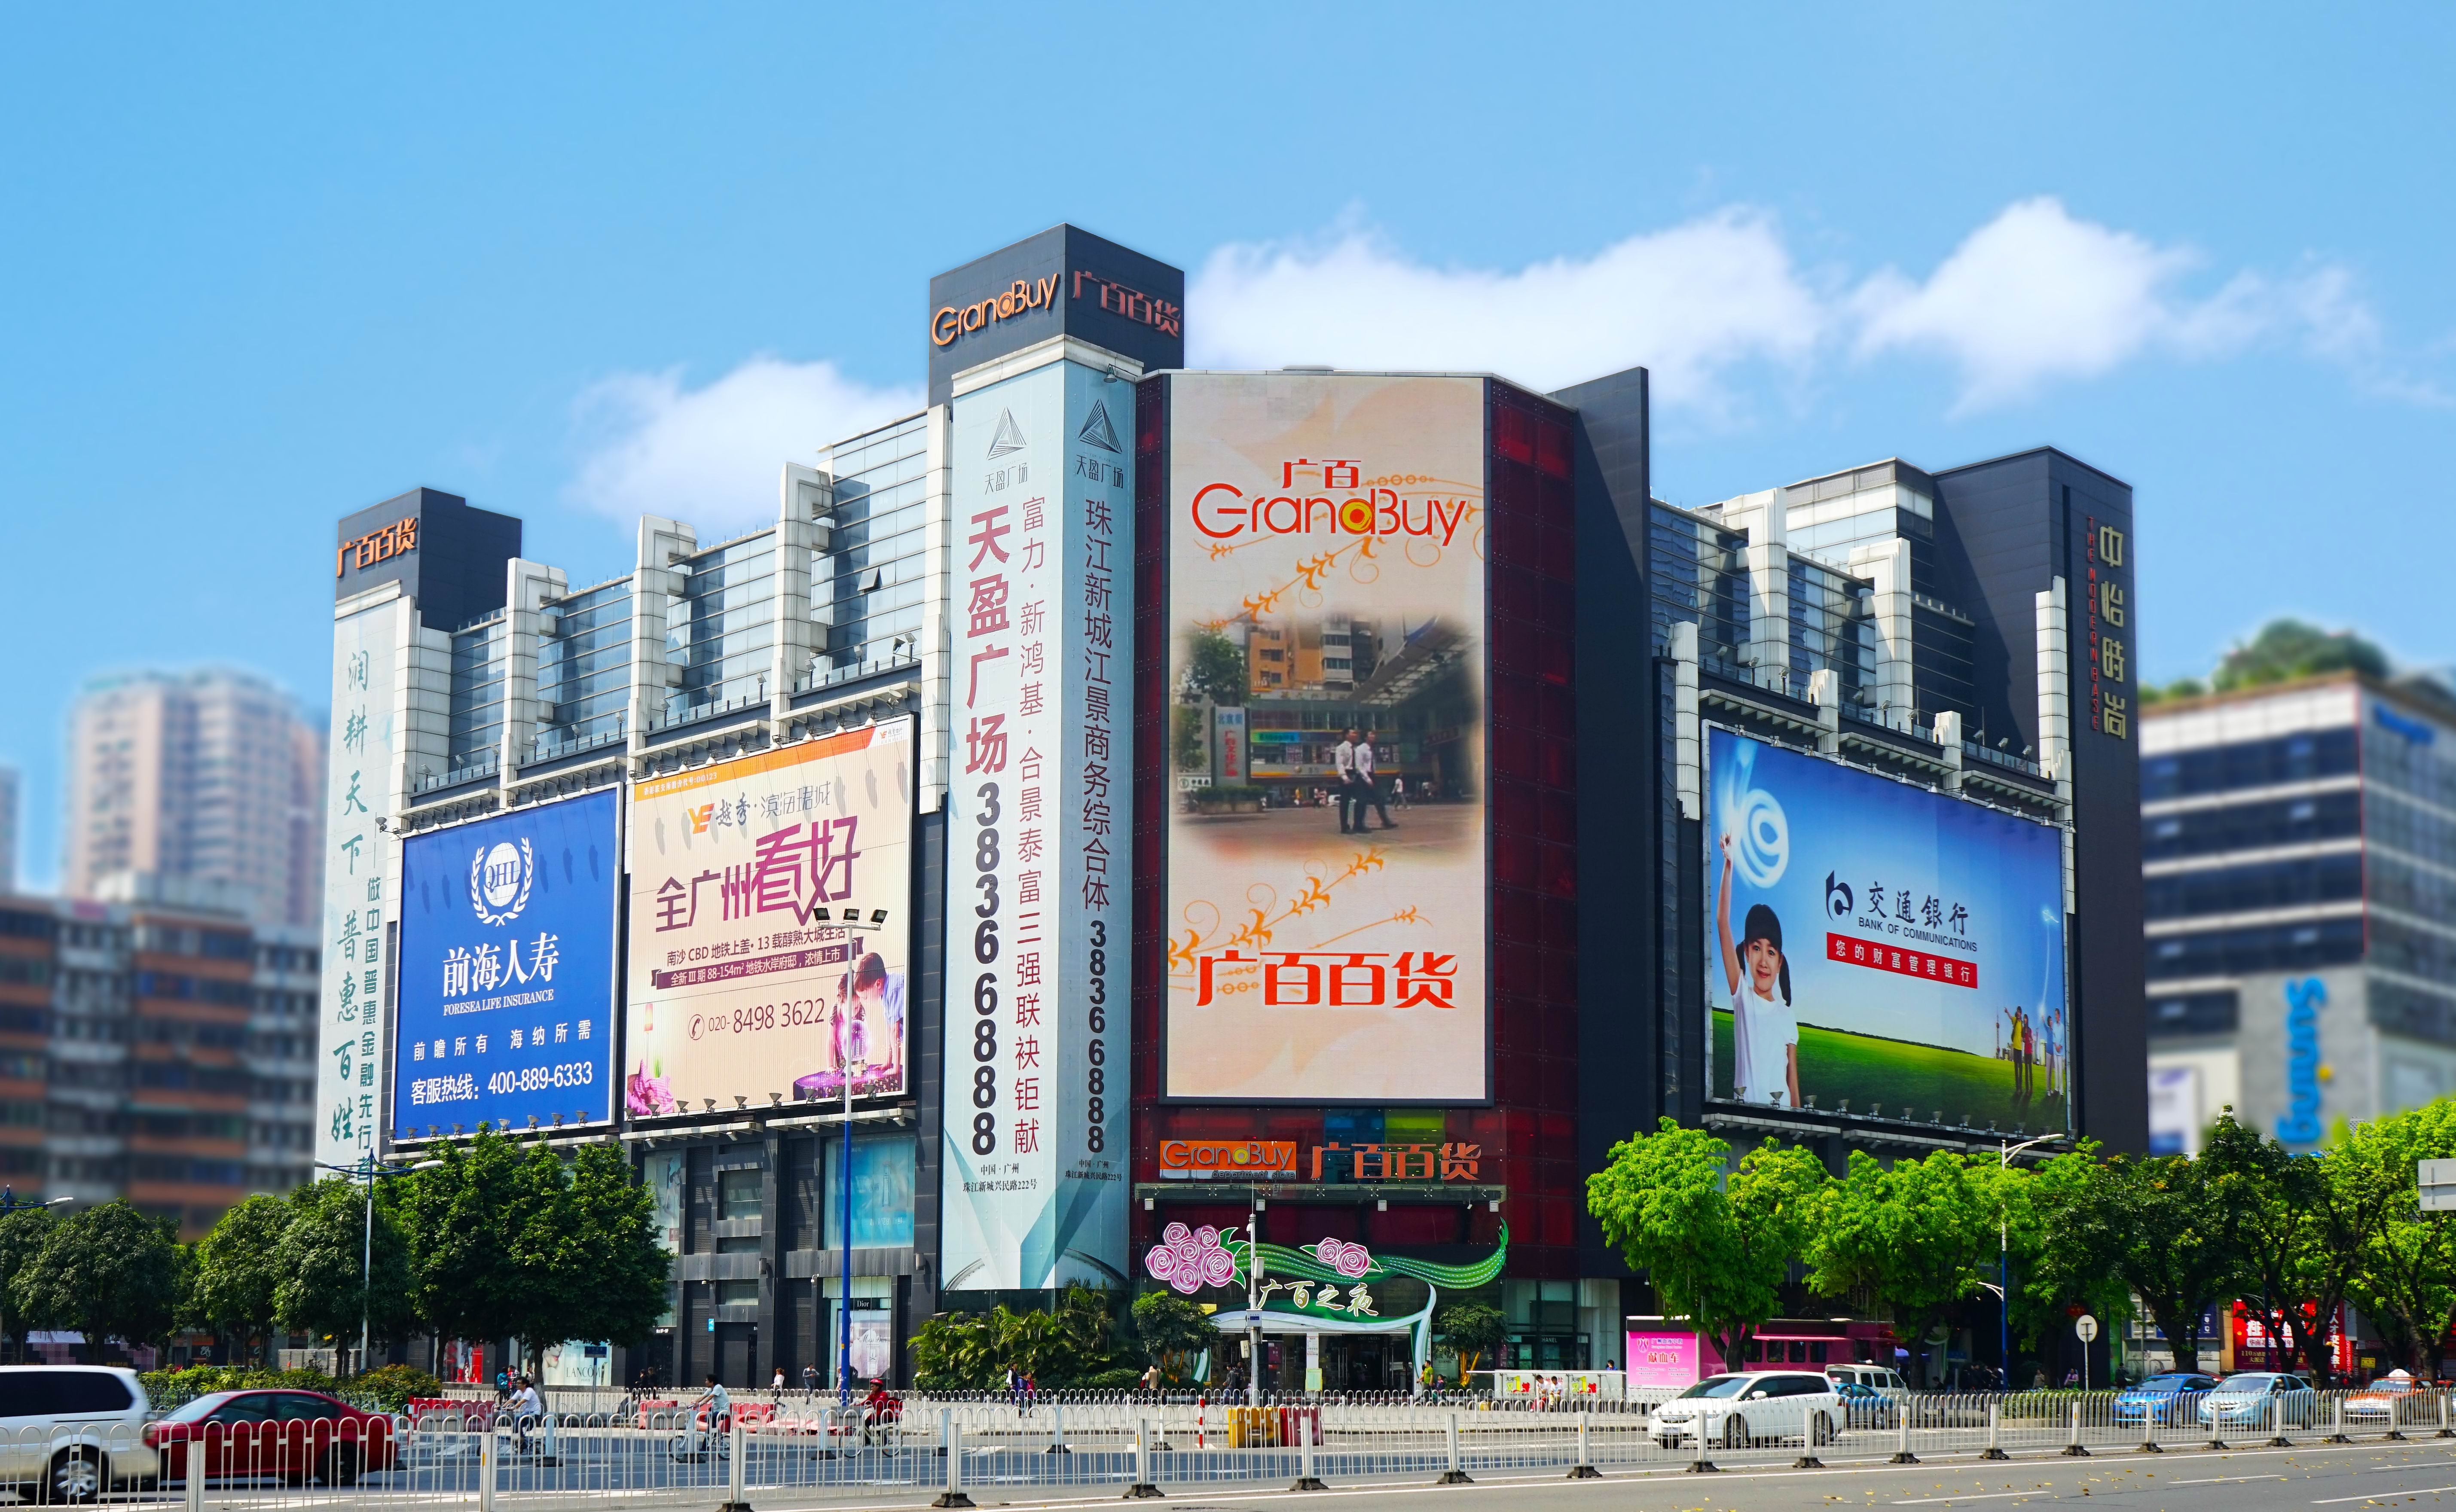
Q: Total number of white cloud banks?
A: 3